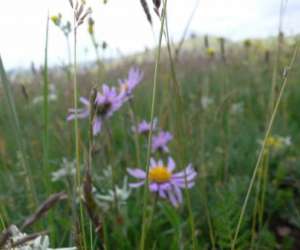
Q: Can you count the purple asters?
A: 5